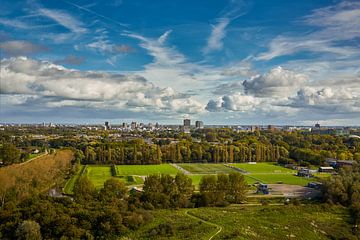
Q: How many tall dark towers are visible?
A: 2